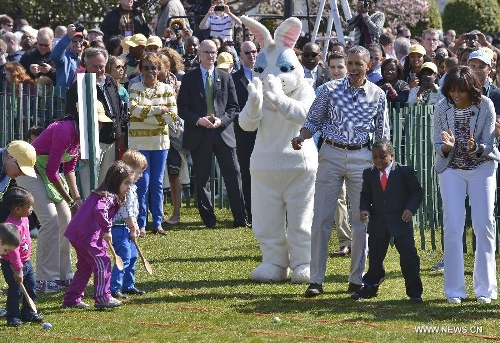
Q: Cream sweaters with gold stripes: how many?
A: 1